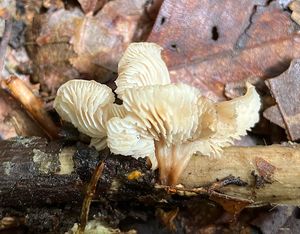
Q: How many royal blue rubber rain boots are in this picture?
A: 0